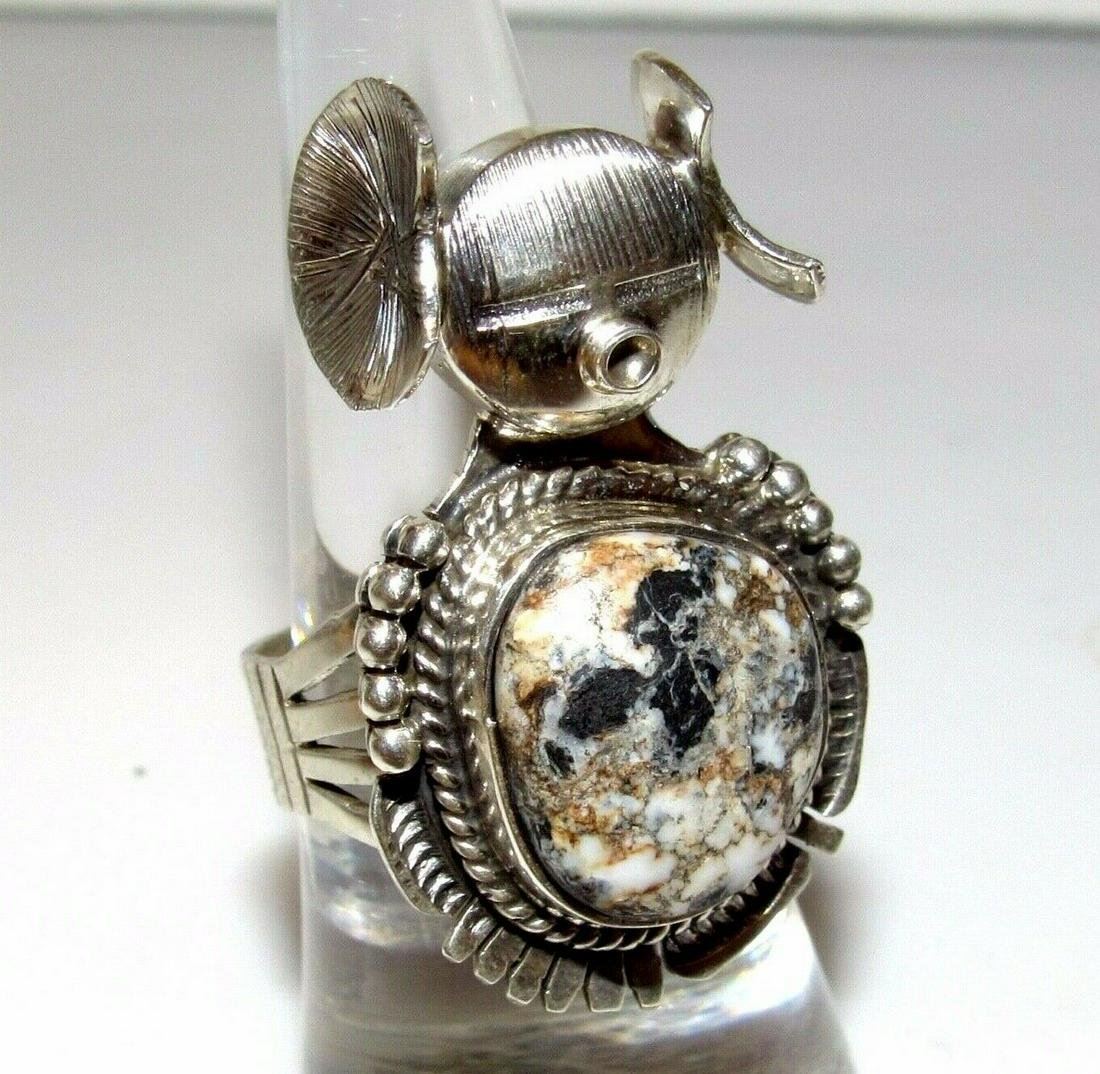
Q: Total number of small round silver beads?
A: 10